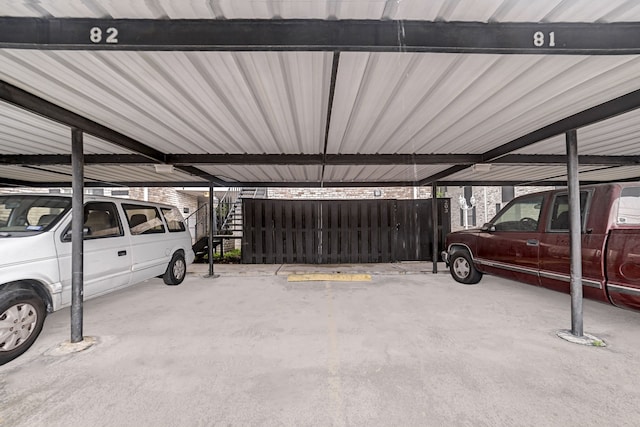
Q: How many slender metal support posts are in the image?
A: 4